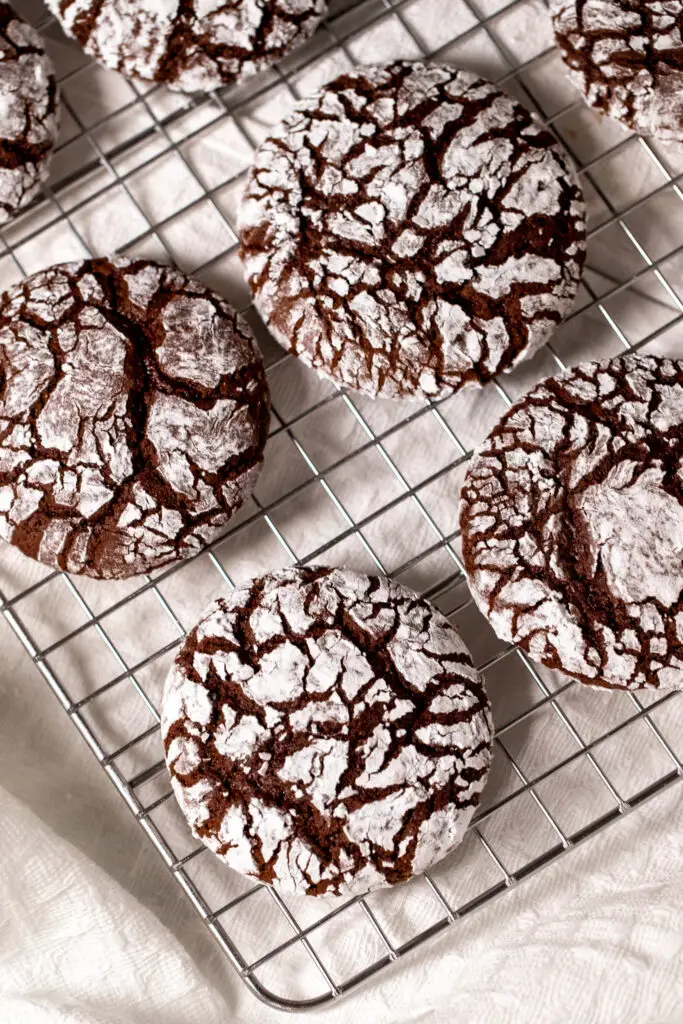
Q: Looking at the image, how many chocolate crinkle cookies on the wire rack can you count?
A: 7